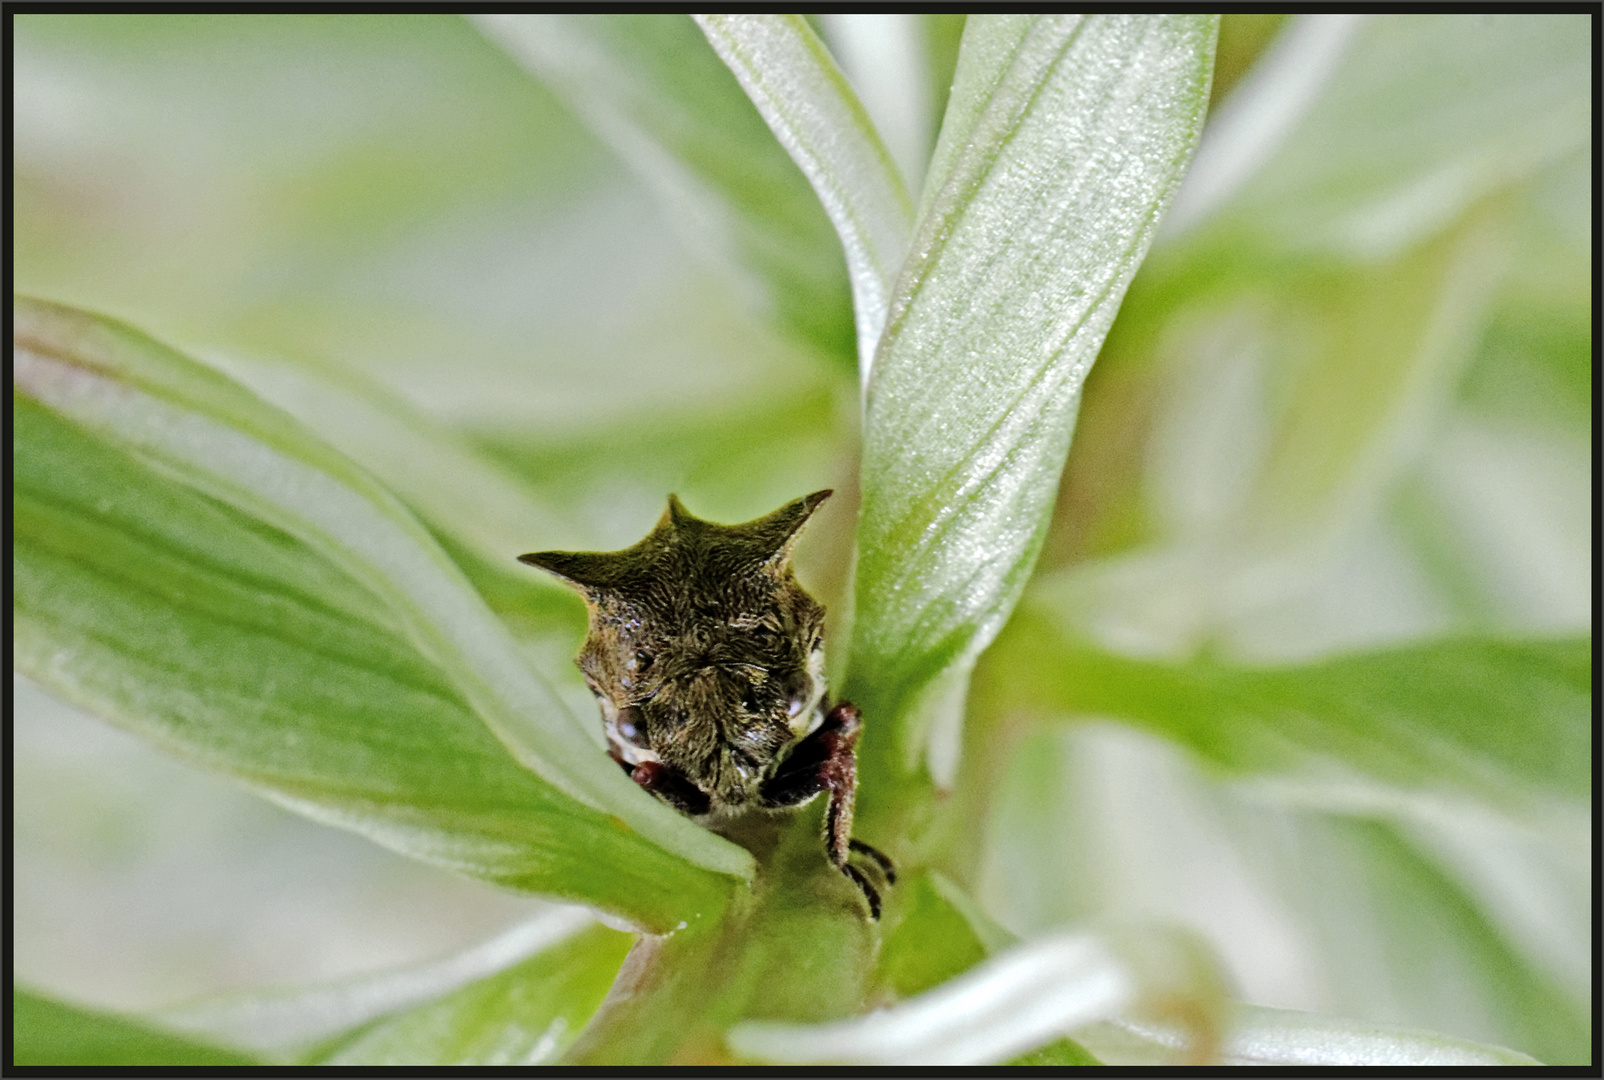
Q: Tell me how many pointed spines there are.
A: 3